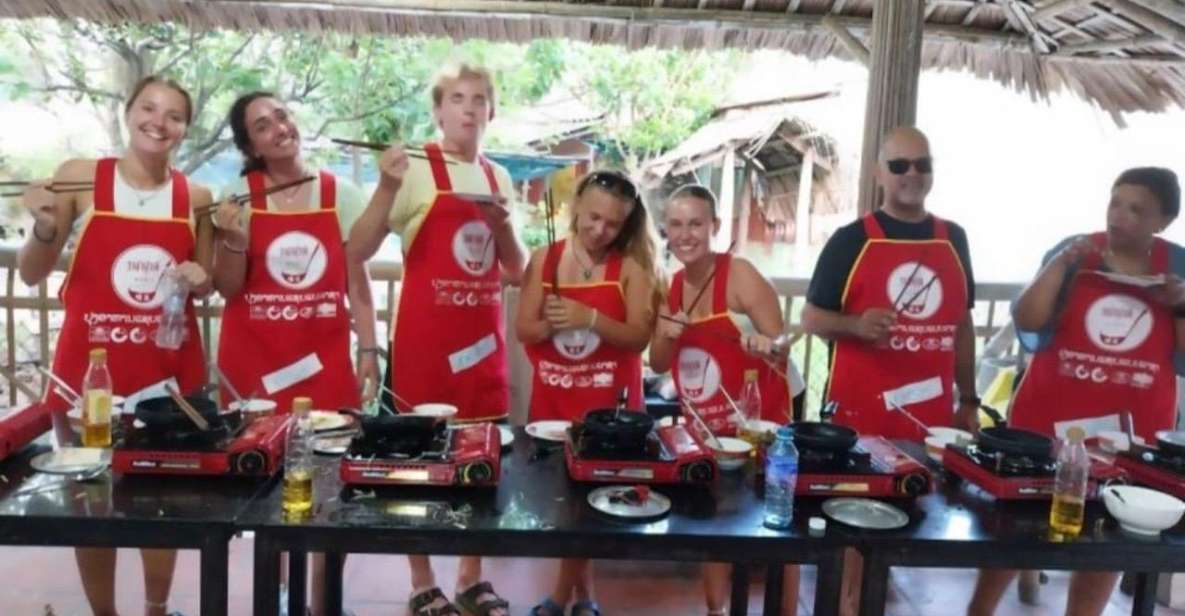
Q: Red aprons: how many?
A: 7